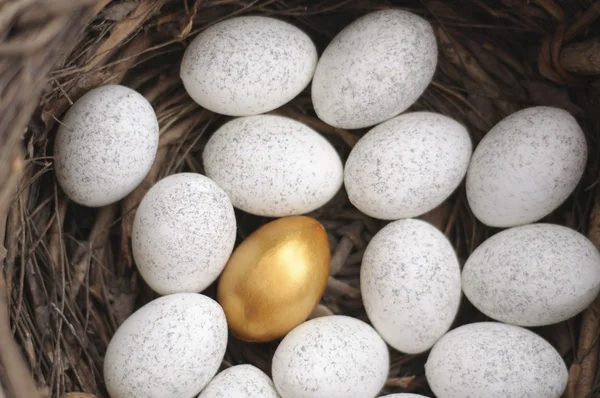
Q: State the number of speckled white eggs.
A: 14